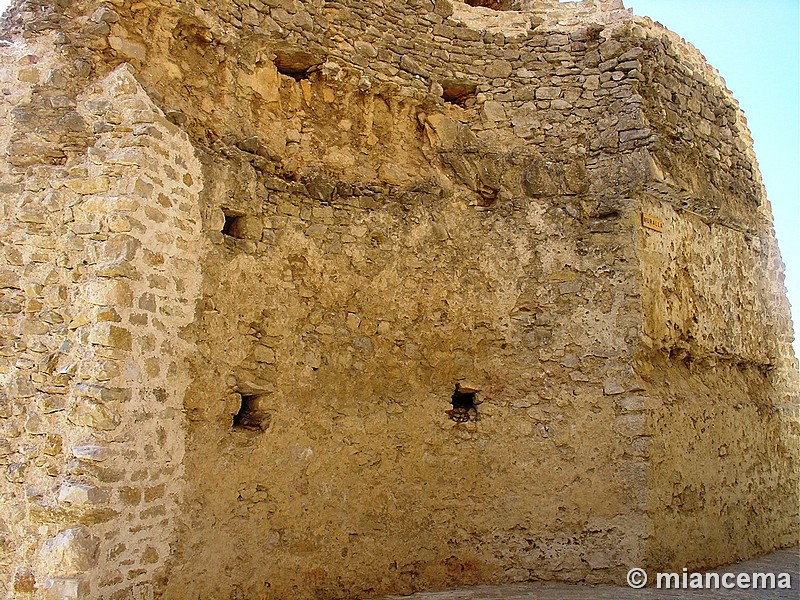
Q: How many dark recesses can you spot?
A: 5